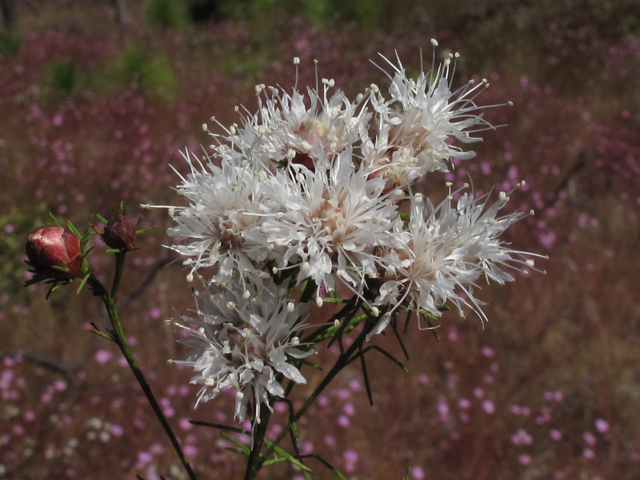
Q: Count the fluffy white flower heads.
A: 6